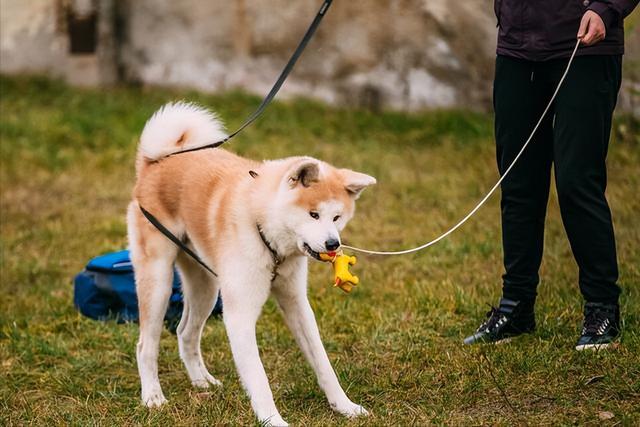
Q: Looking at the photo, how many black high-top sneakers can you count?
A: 2